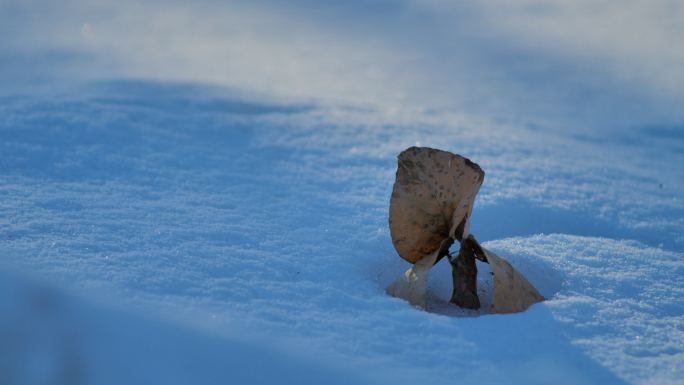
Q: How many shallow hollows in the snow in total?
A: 1